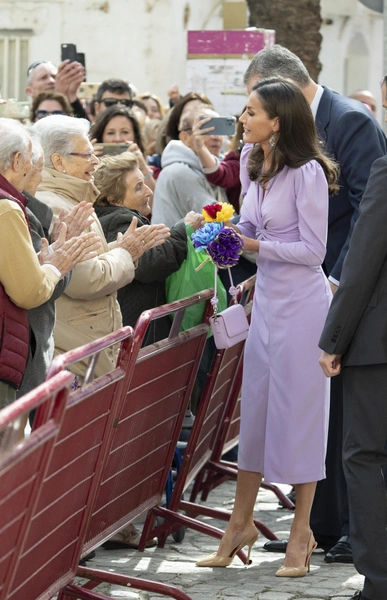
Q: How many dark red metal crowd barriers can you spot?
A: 5